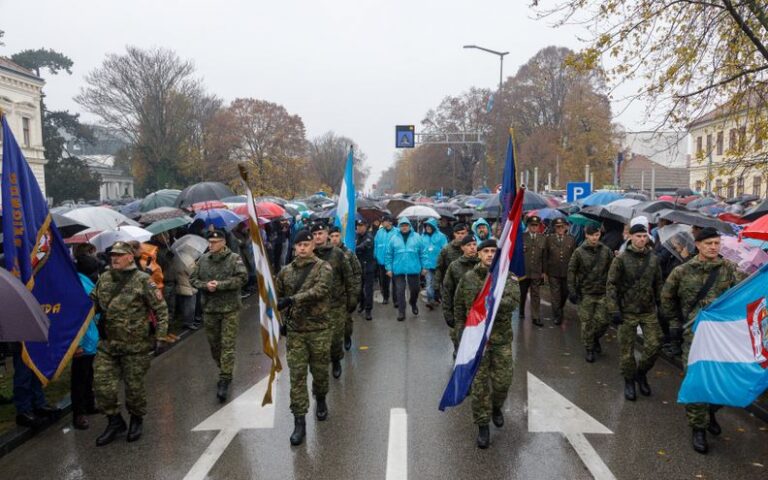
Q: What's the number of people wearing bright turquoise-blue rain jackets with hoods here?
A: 4